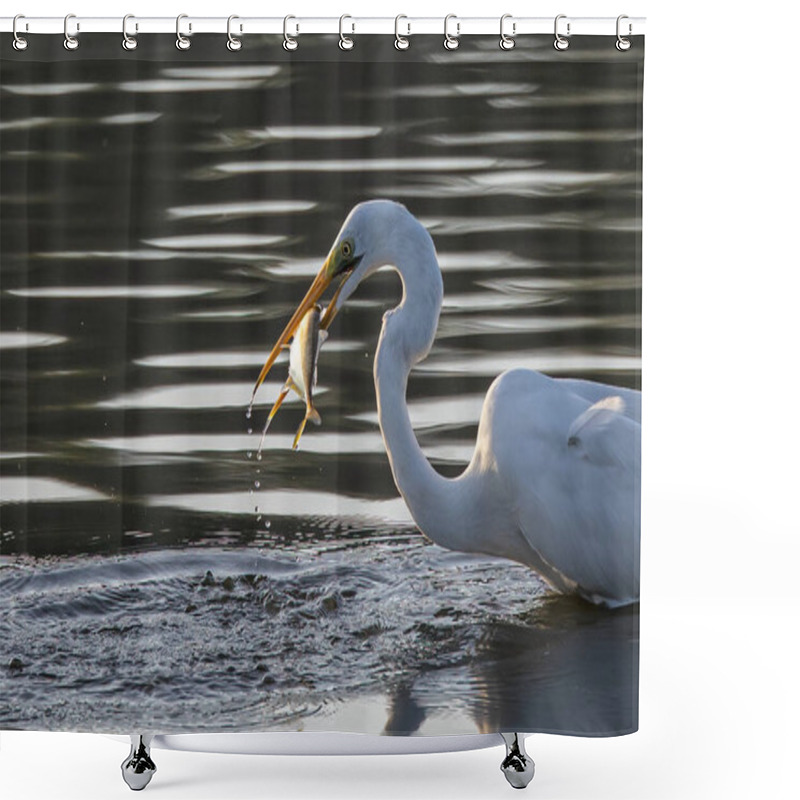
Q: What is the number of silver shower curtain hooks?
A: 12